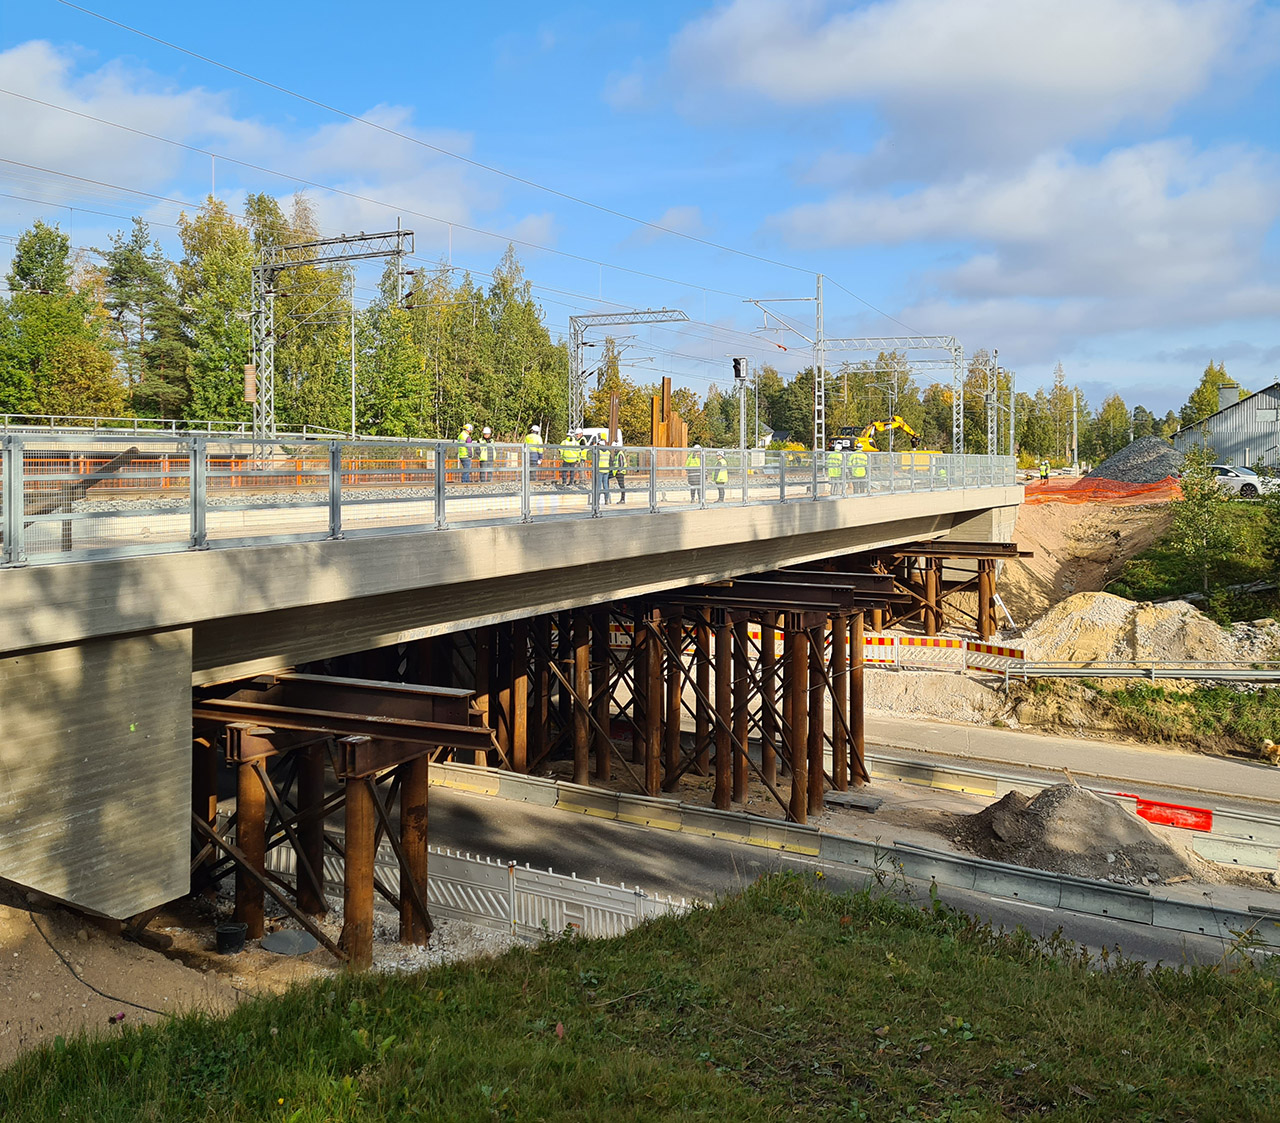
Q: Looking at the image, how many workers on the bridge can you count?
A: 11